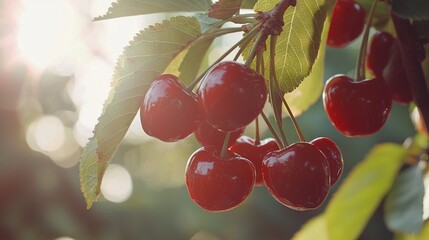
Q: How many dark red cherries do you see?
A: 11